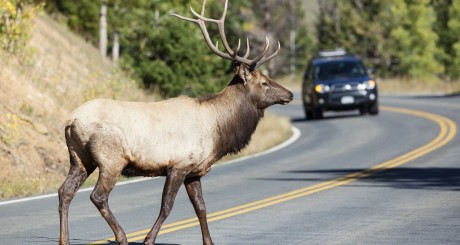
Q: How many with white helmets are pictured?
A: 0